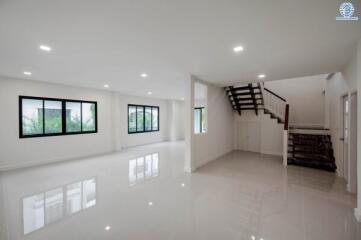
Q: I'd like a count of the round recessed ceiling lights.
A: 7